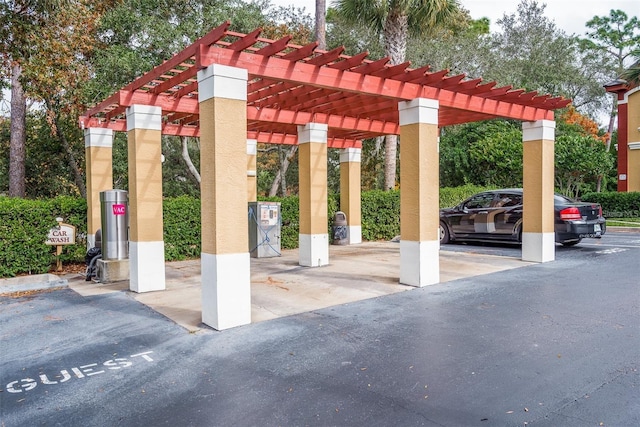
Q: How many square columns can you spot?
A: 8